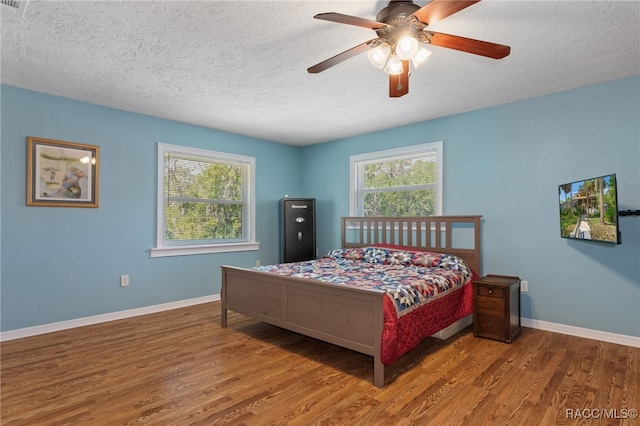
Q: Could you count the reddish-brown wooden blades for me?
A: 5